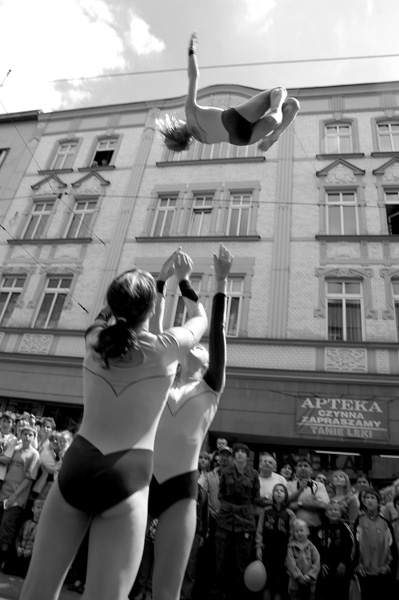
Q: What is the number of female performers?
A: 3